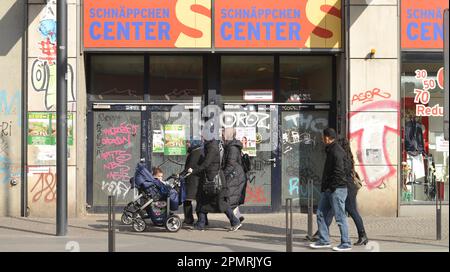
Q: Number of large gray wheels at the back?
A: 1